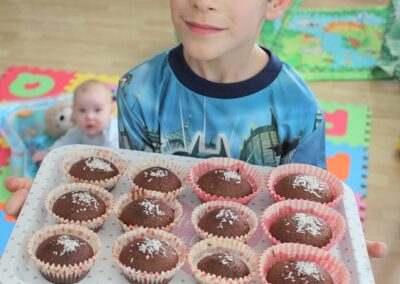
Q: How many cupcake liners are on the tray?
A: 12